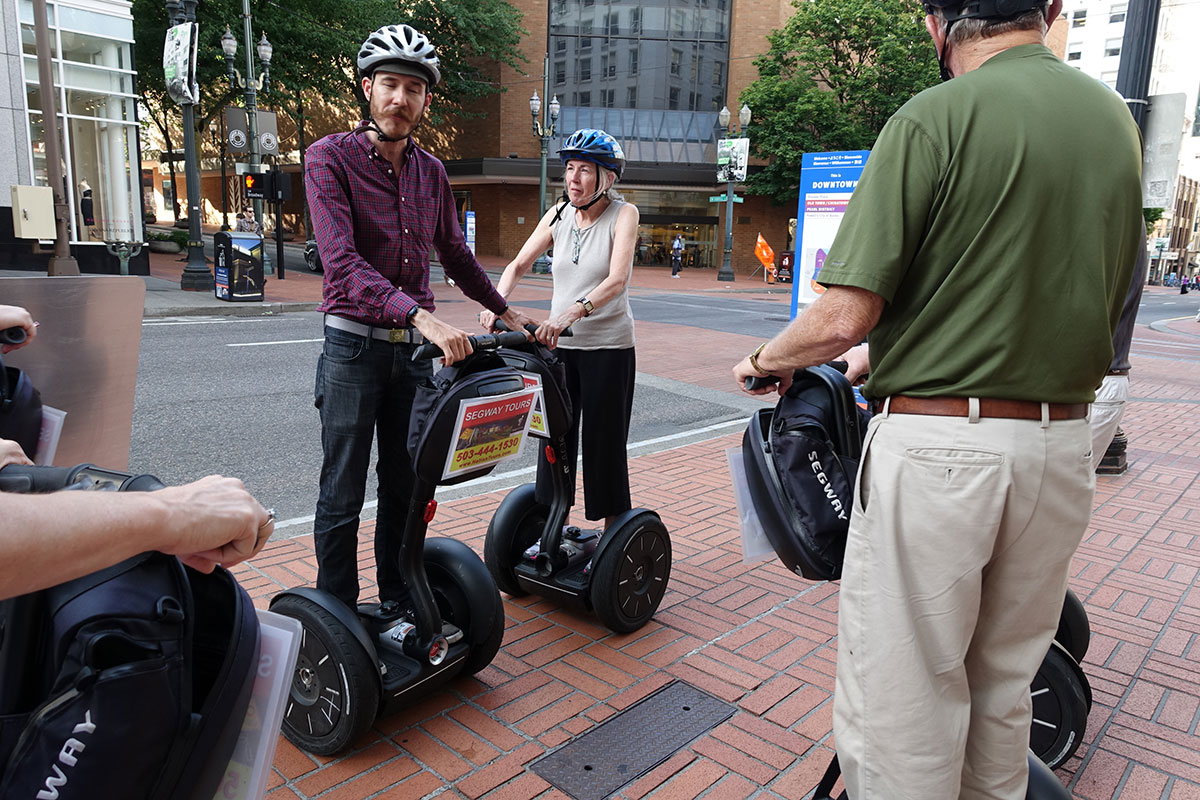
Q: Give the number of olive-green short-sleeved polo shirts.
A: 1